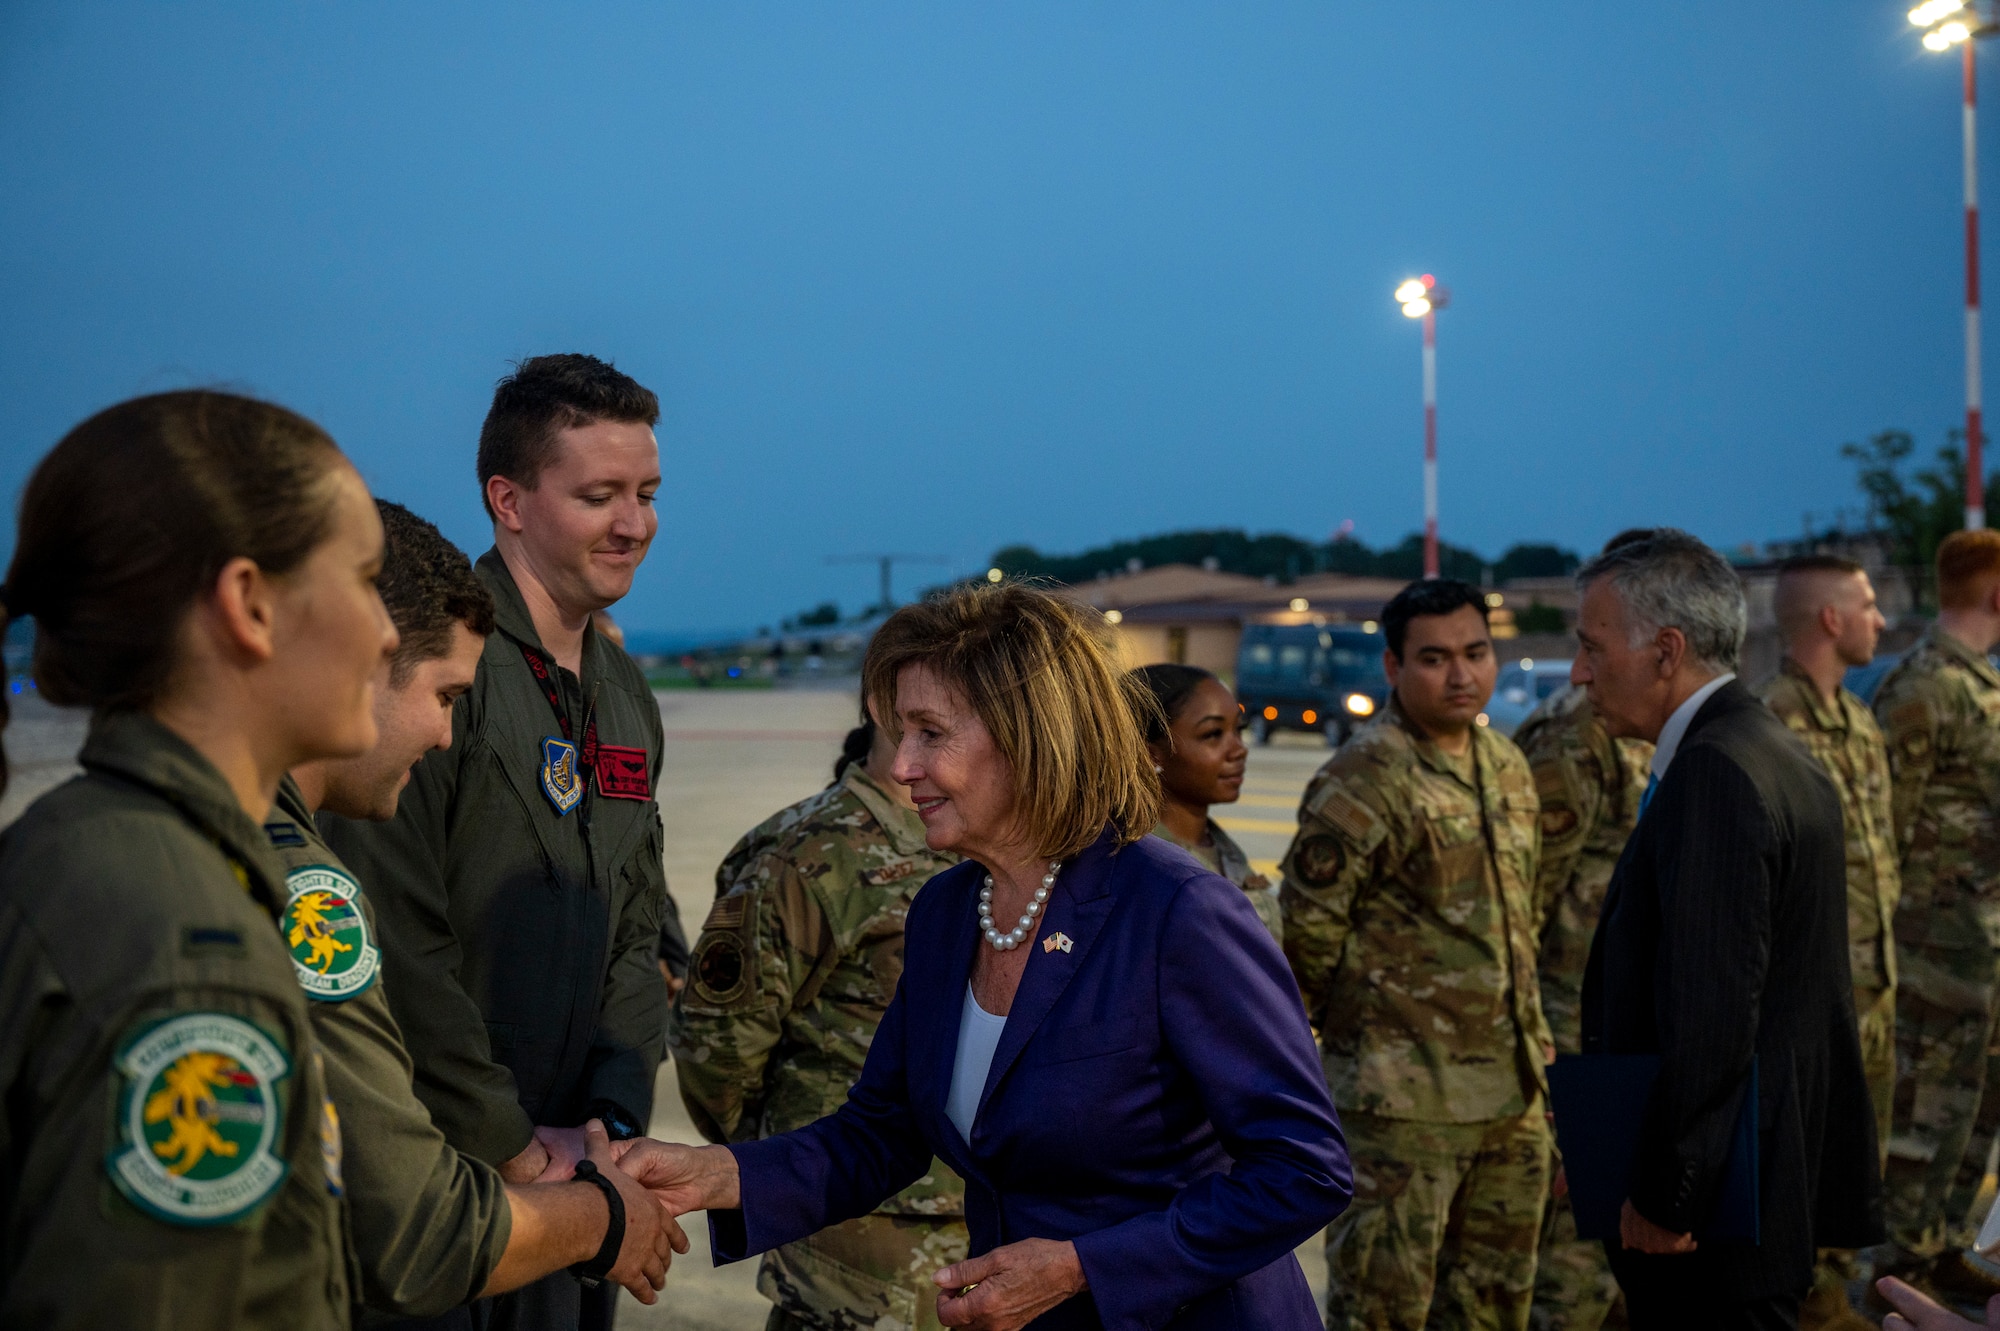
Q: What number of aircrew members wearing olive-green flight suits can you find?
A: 3